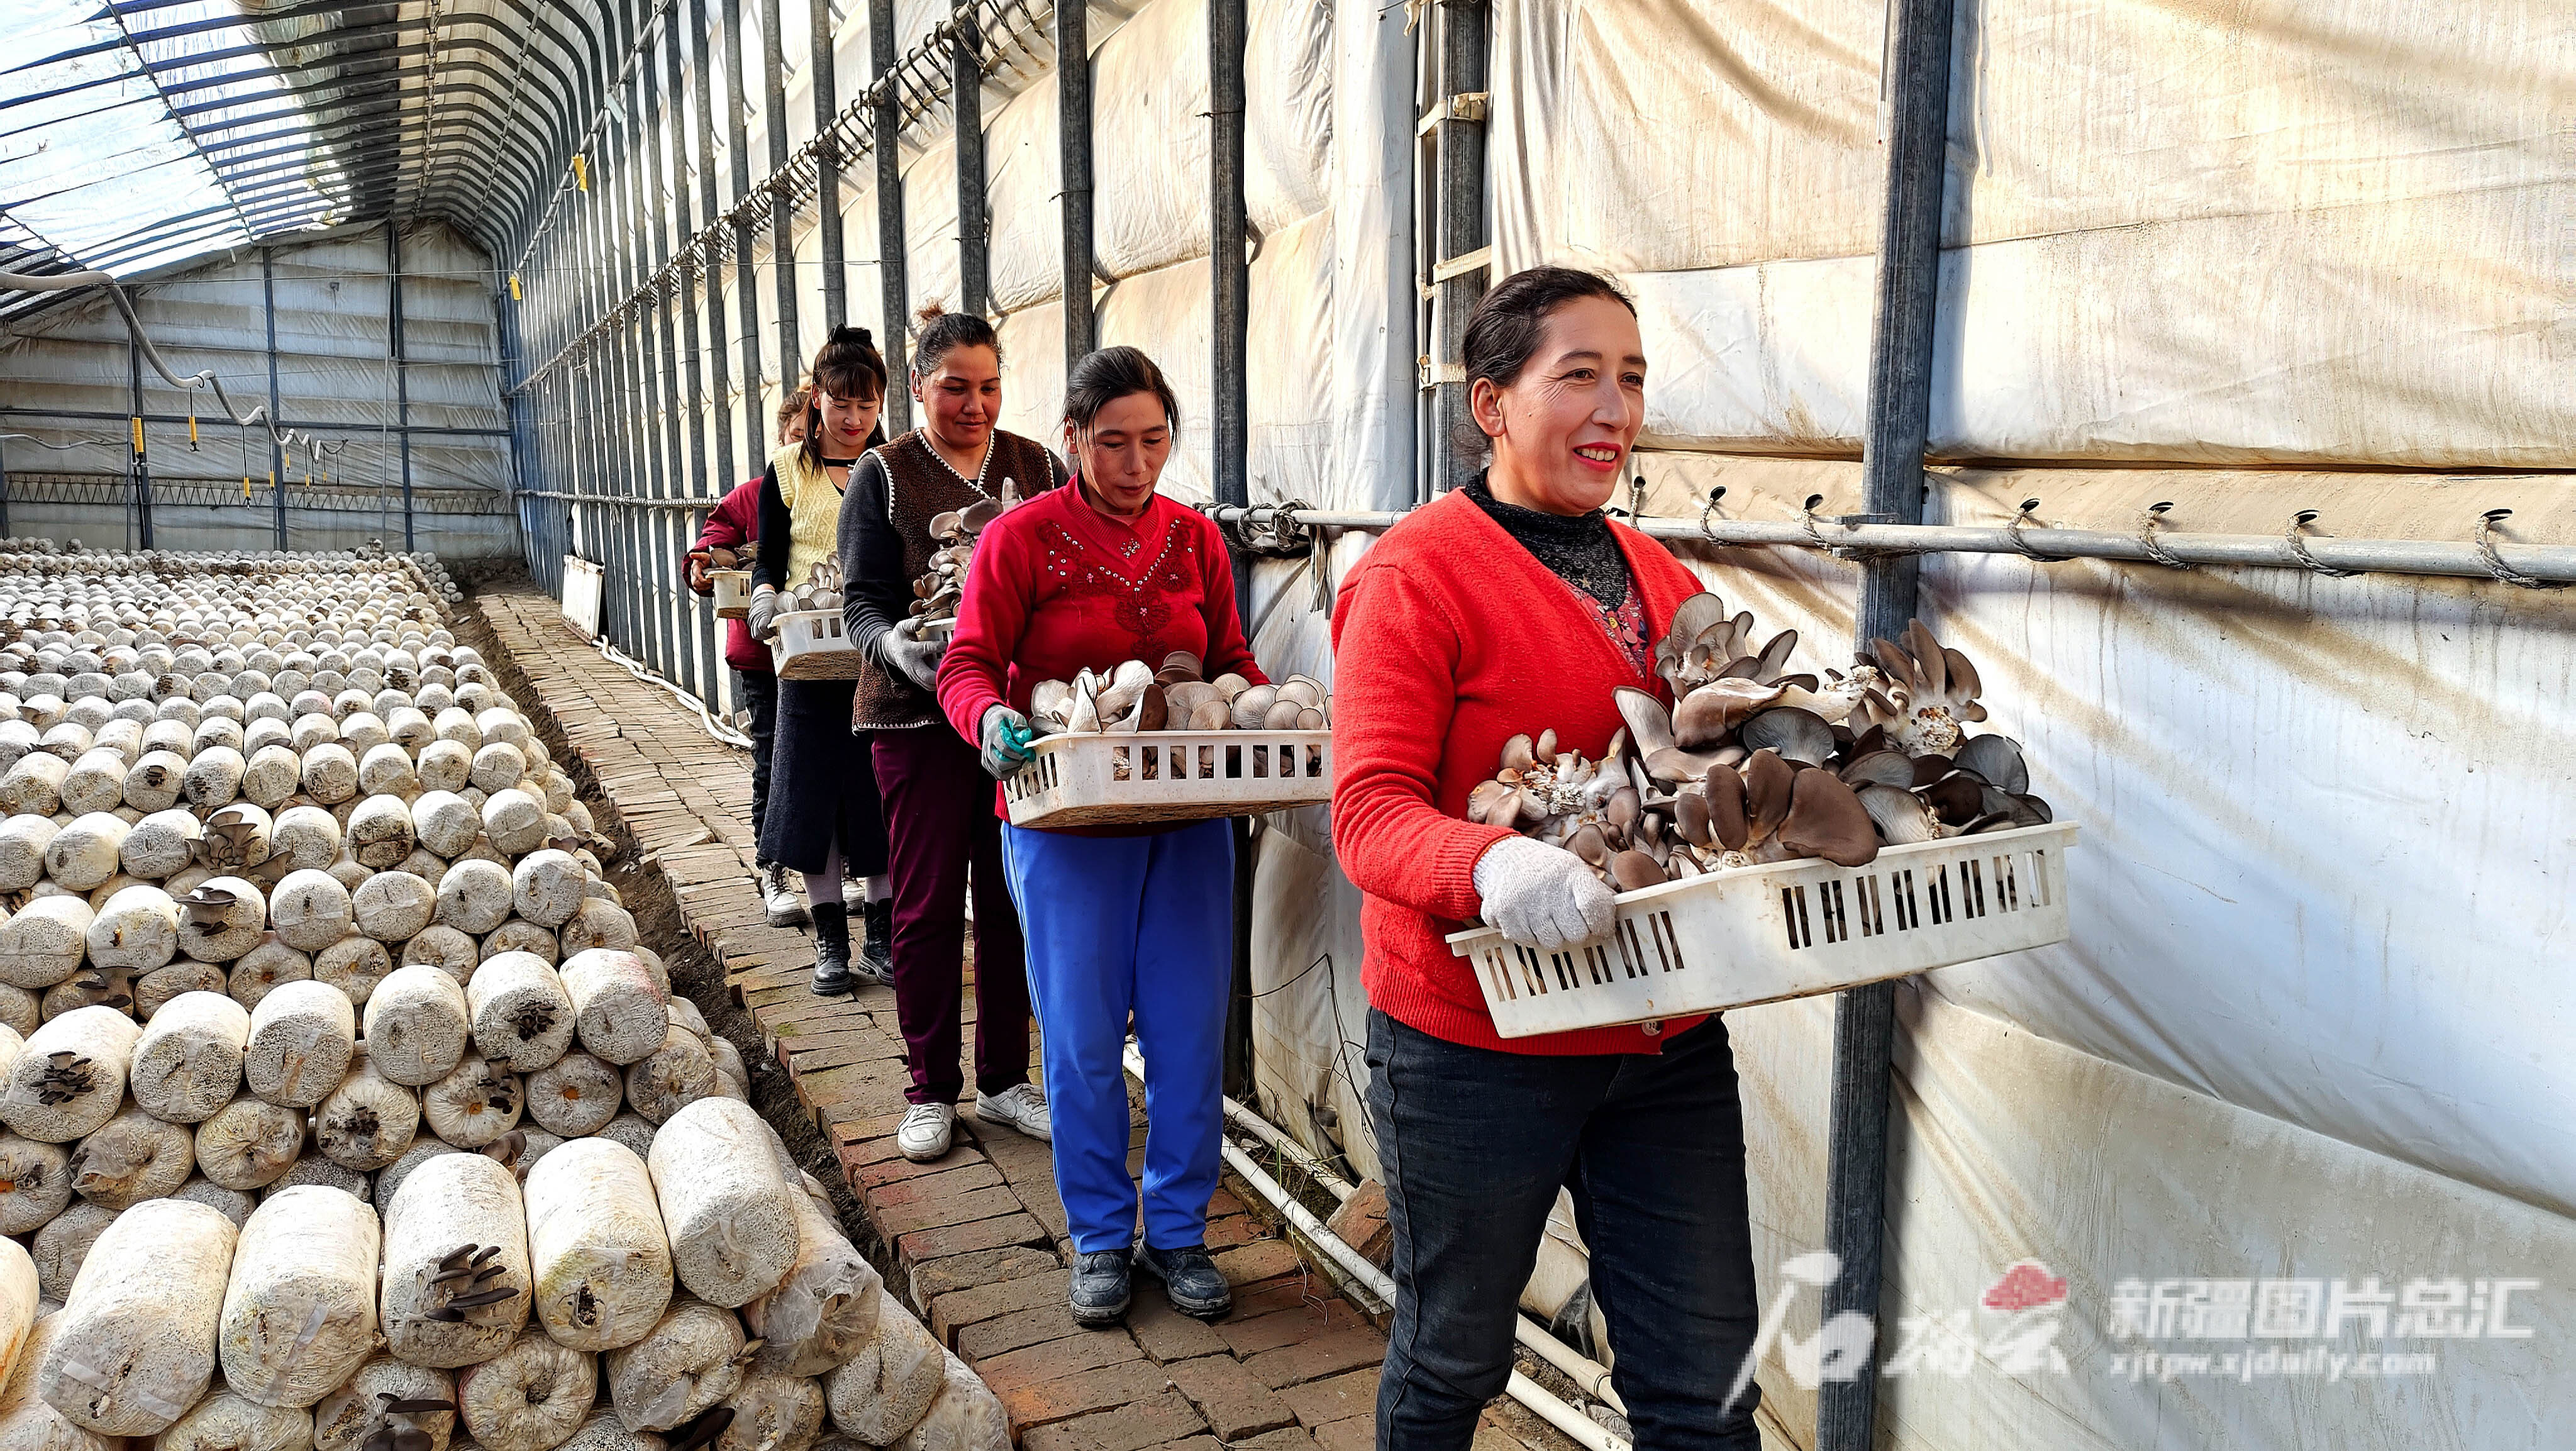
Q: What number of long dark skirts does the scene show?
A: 1